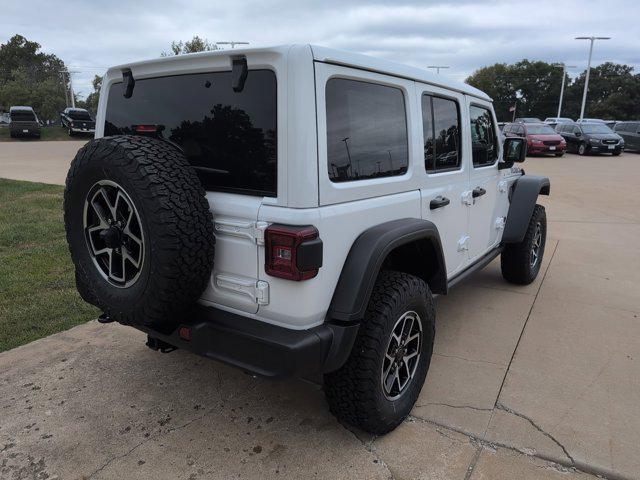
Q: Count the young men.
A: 0